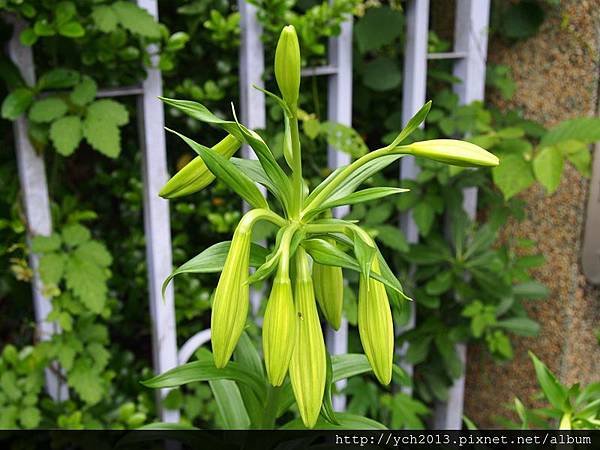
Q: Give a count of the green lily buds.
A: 8